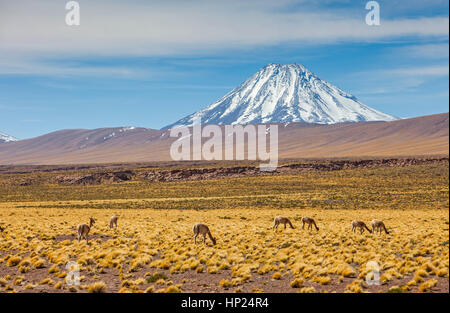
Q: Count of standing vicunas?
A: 7